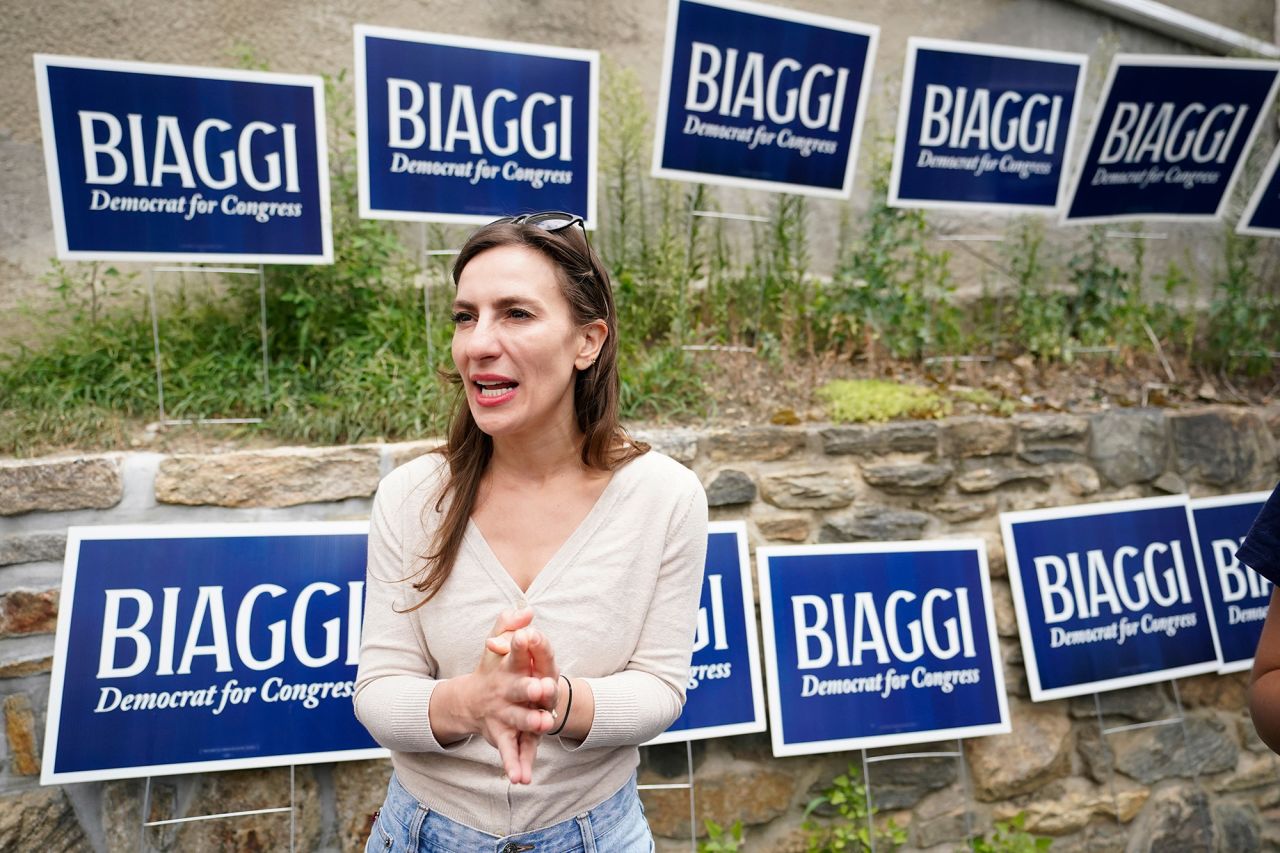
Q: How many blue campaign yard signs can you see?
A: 11